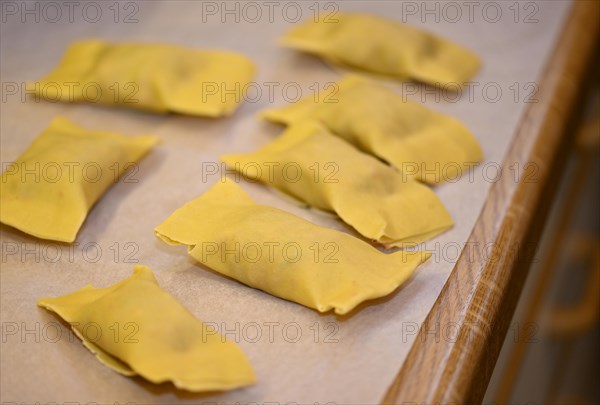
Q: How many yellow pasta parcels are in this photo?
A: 7